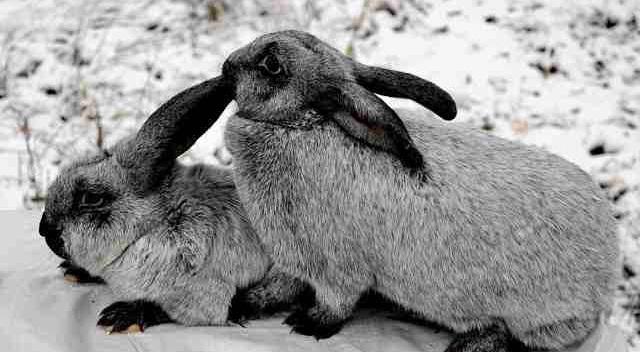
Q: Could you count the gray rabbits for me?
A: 2